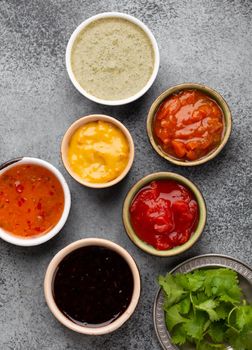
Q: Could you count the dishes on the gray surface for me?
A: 7